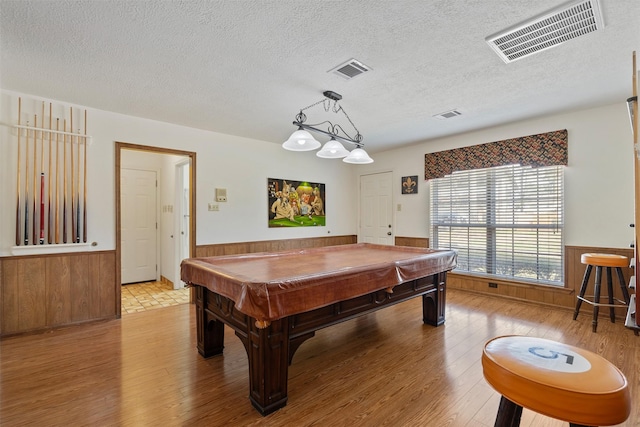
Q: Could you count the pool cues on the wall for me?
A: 10